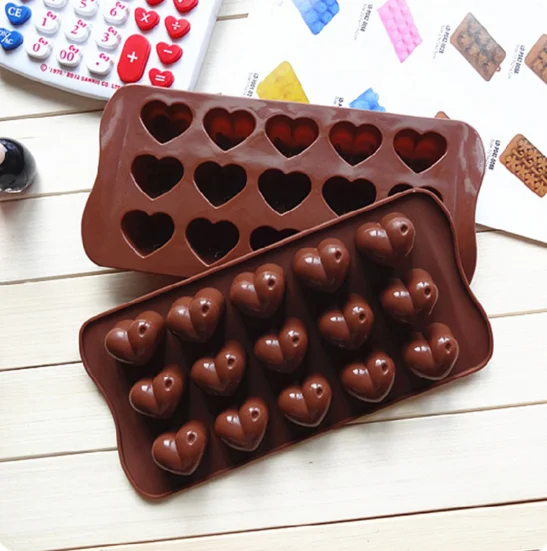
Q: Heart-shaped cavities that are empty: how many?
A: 13